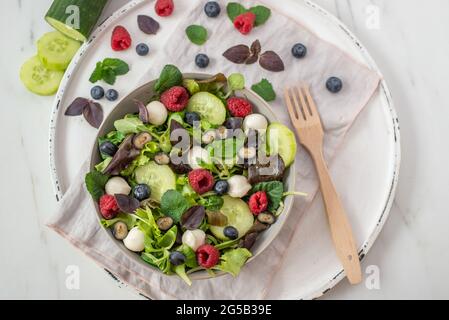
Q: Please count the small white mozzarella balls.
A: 7